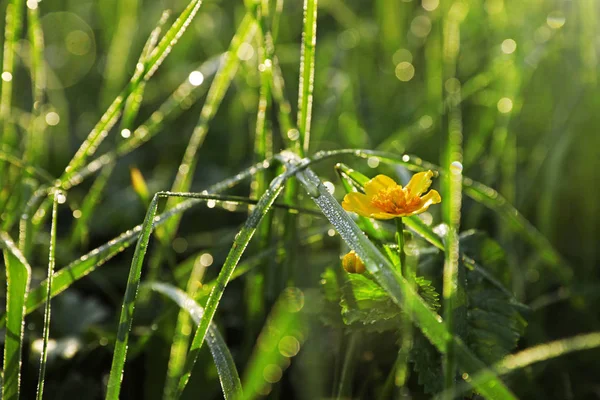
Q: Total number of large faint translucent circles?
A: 1